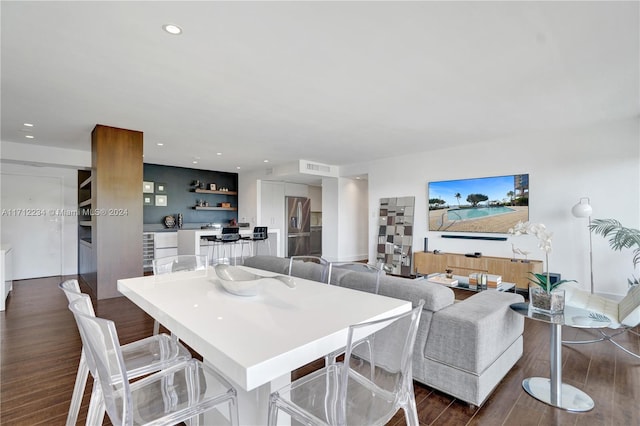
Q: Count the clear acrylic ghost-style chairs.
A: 6